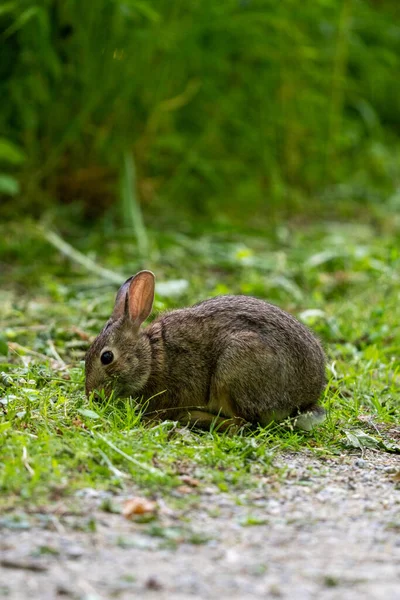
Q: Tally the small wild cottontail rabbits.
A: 1